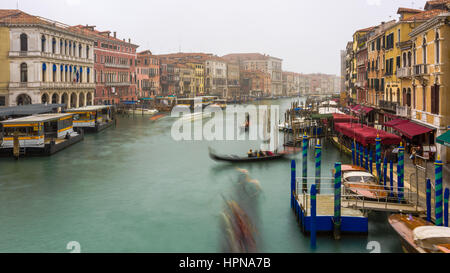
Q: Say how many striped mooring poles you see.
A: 6